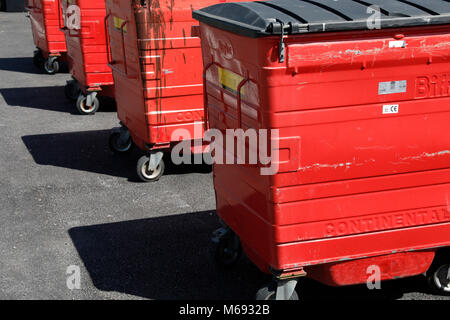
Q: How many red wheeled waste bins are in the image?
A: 4